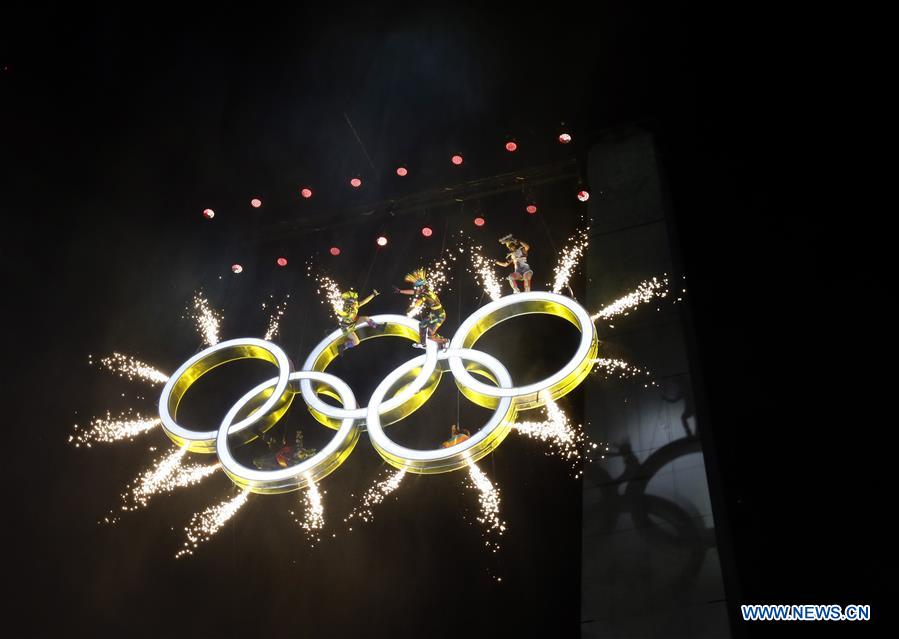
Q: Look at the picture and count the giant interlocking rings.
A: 5